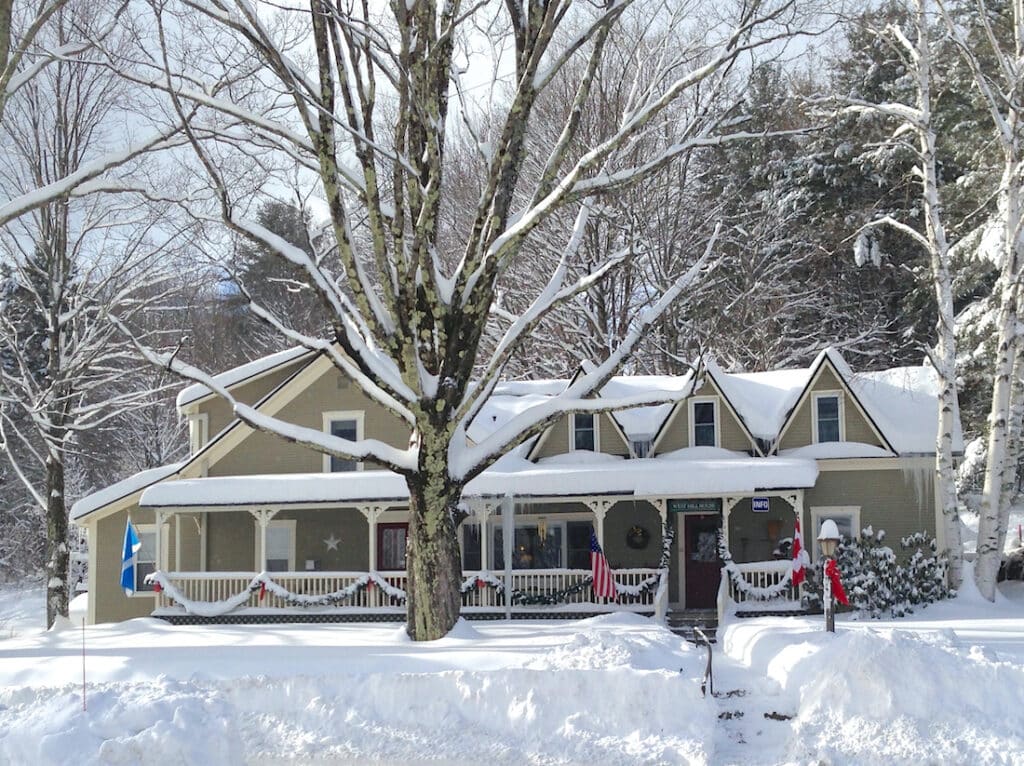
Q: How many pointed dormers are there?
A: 3